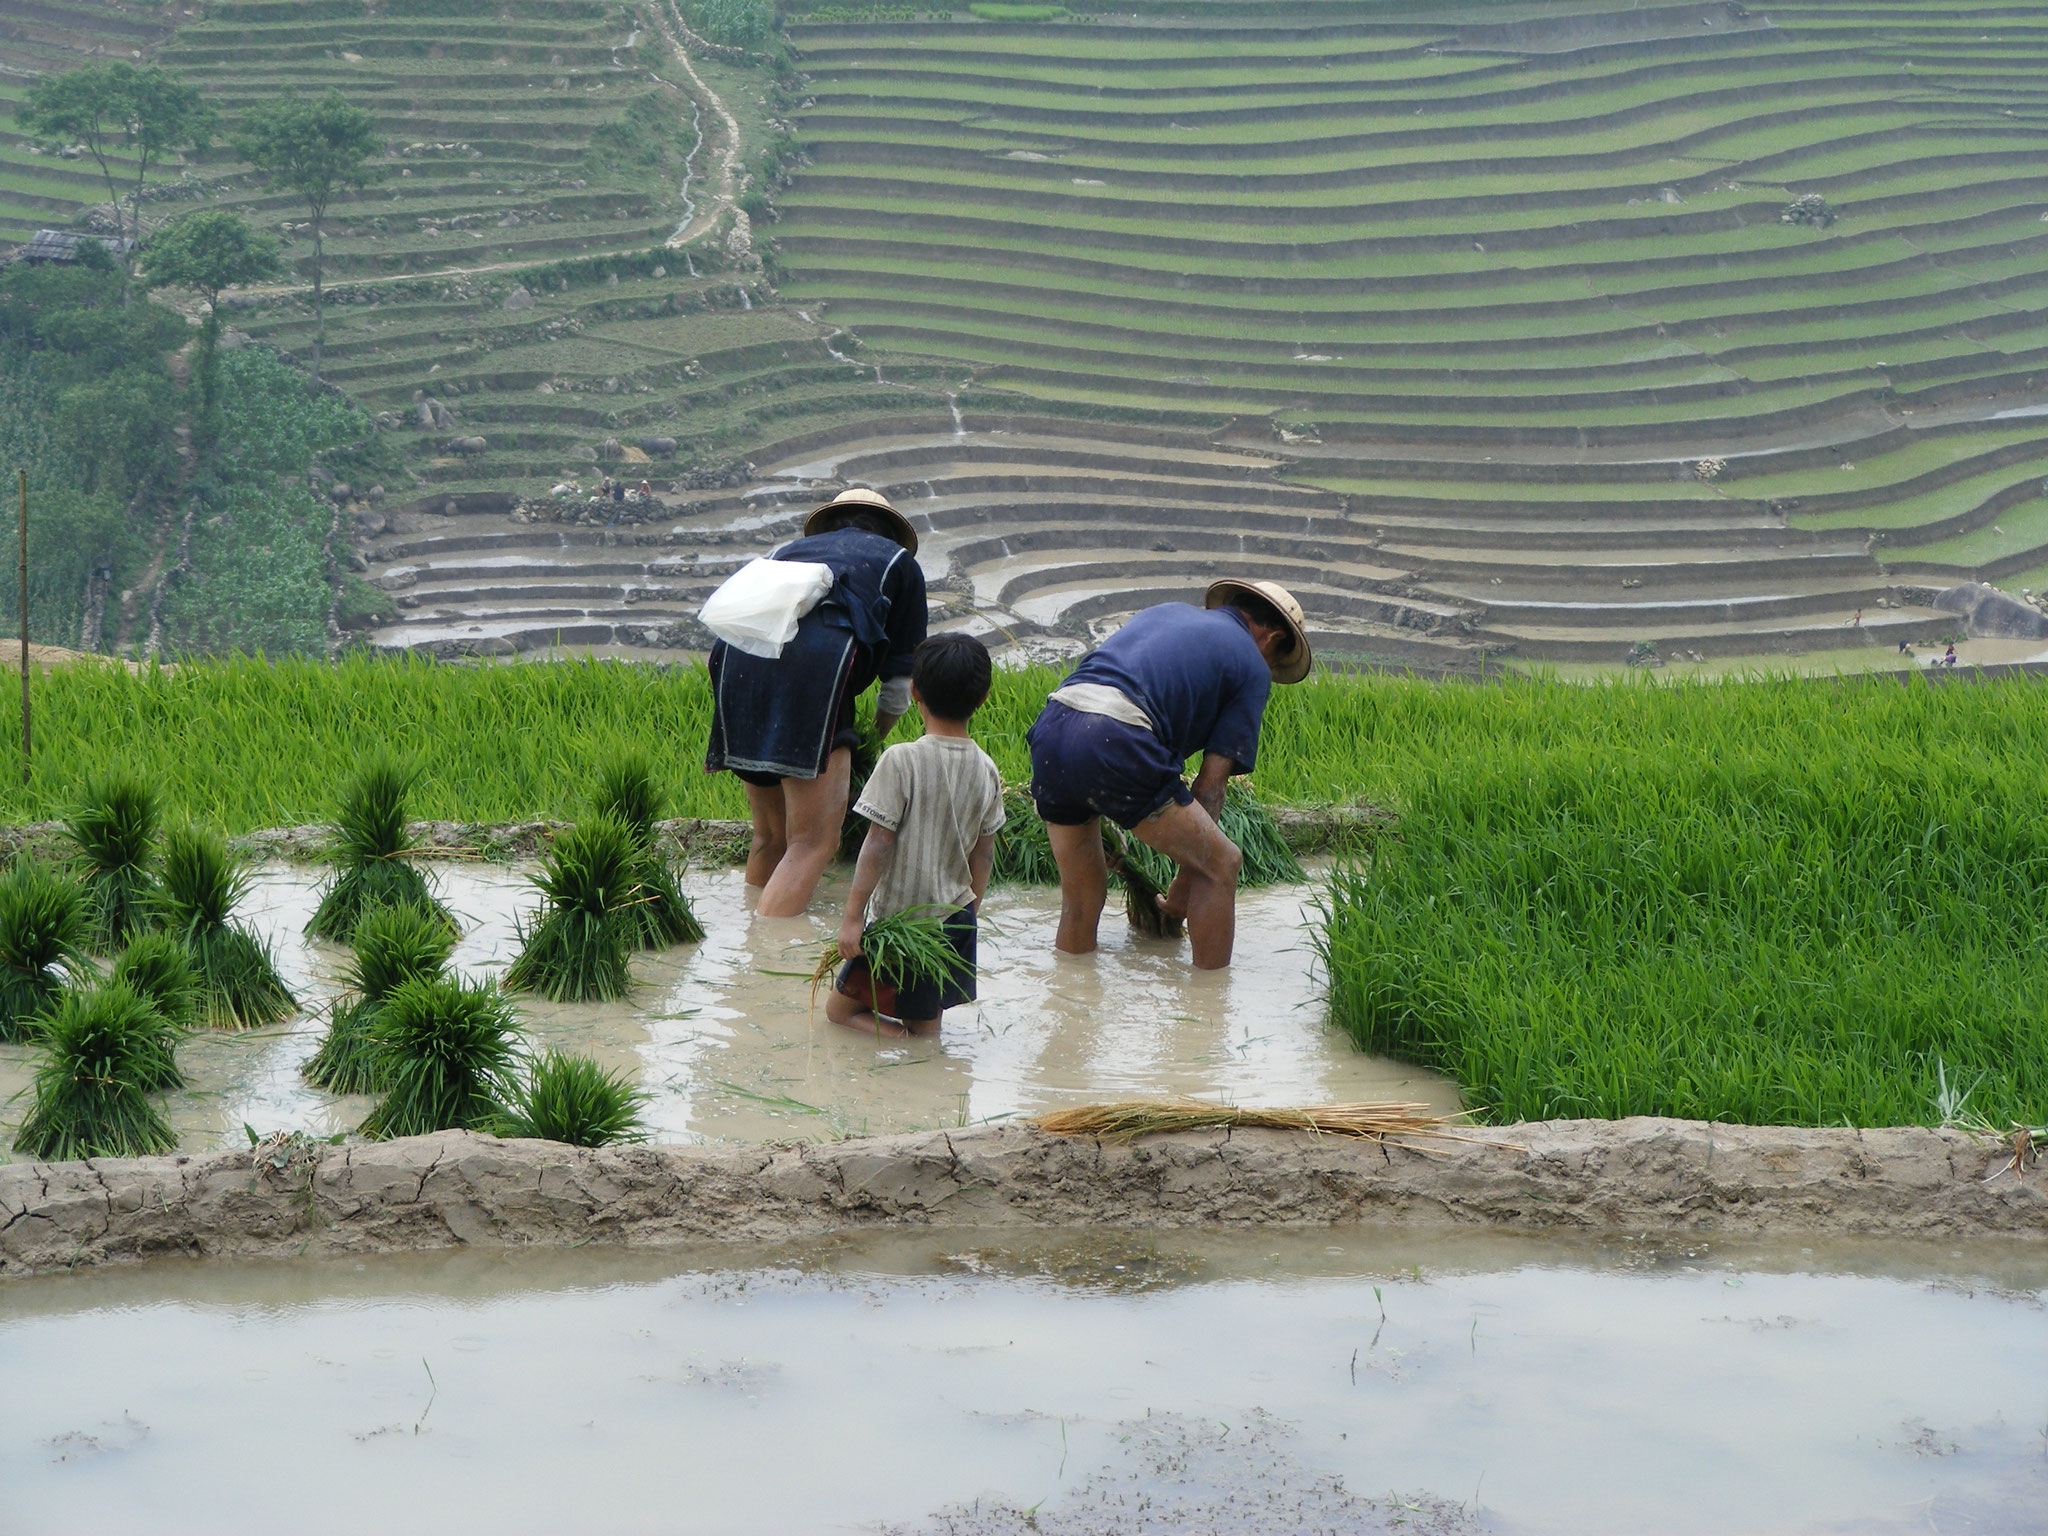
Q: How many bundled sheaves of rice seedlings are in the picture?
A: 11